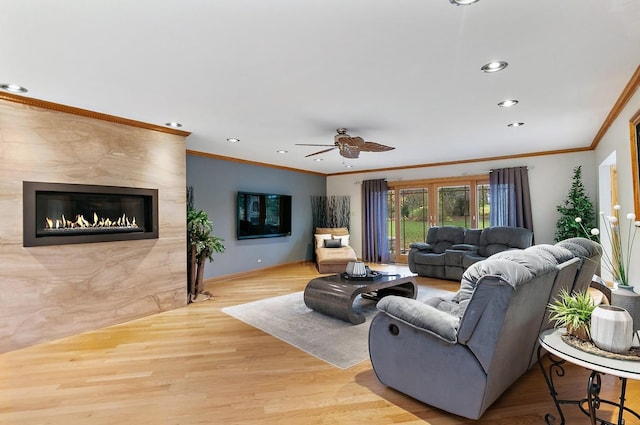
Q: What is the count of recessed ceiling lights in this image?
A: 10